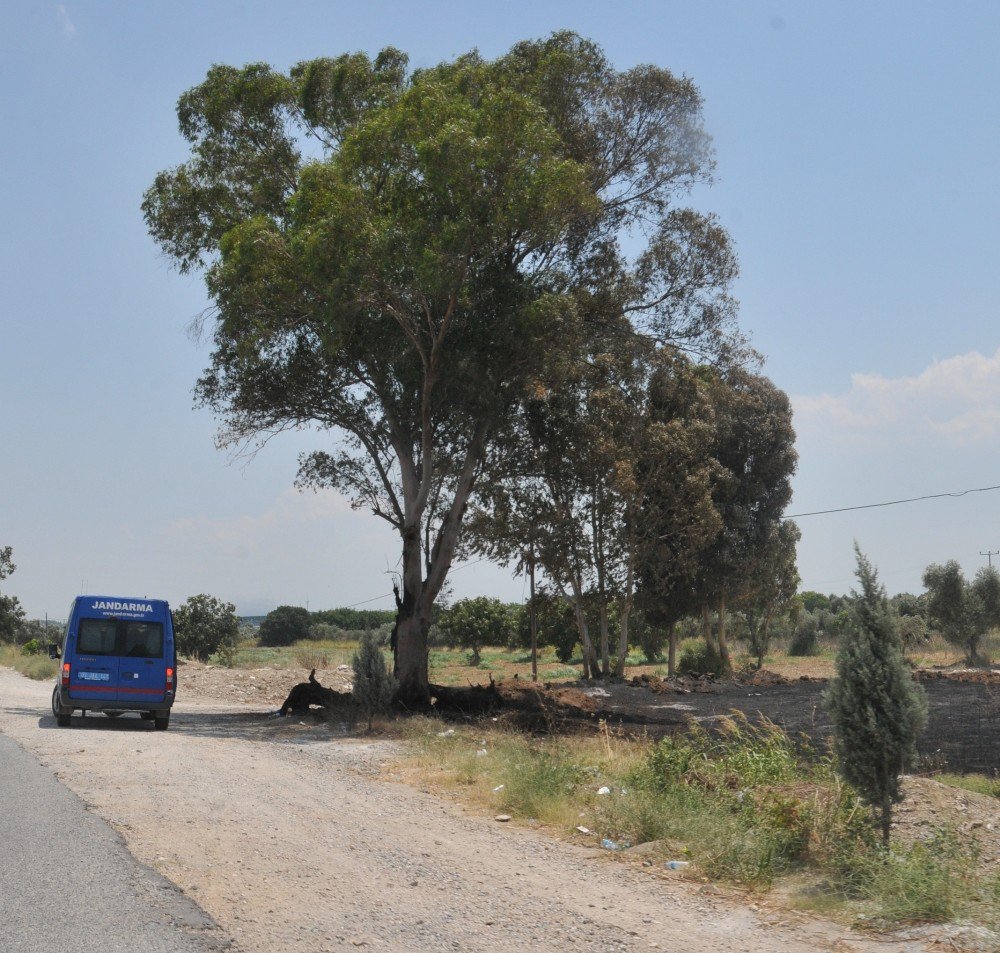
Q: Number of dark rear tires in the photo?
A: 2